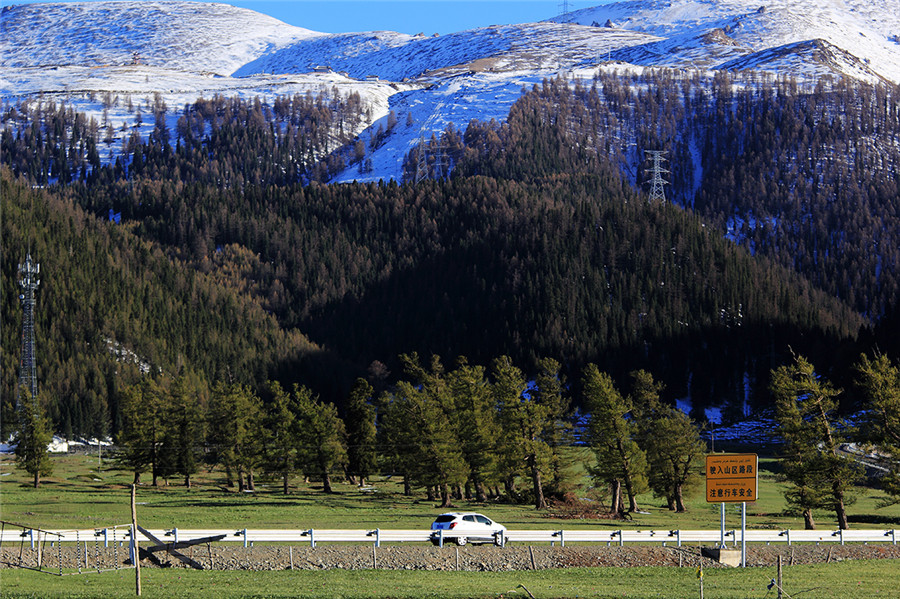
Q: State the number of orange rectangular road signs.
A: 1